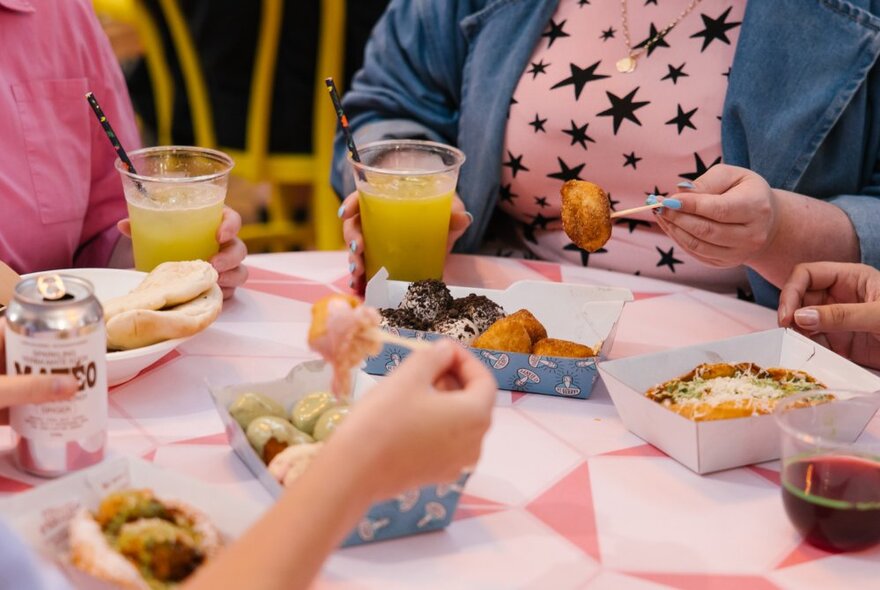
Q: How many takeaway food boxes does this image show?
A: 4